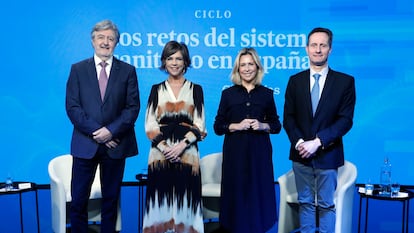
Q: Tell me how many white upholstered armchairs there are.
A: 3